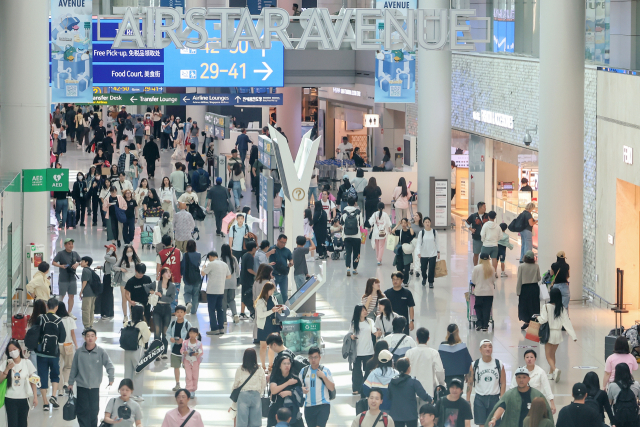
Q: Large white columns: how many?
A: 3